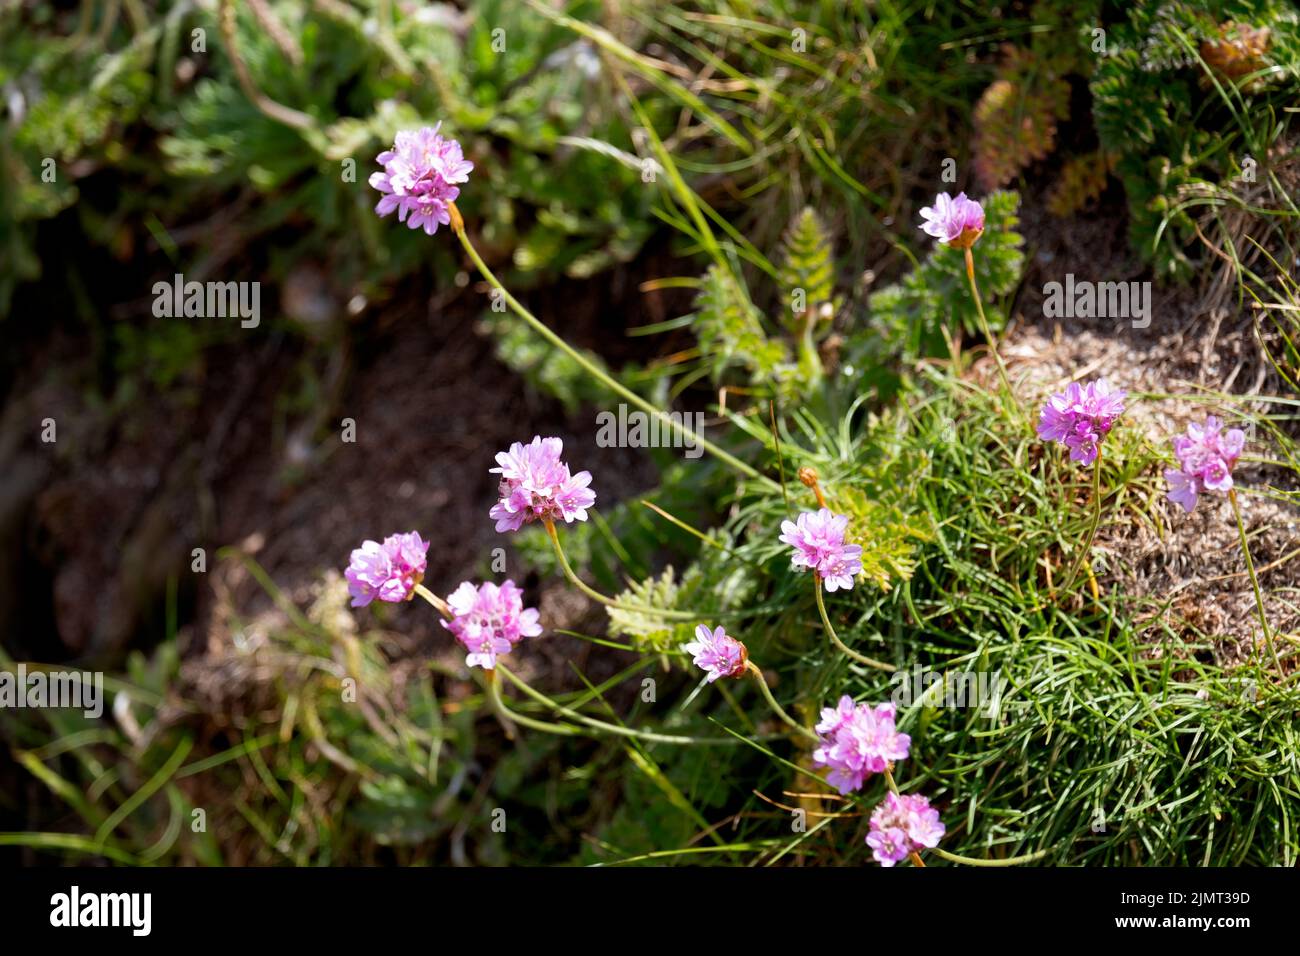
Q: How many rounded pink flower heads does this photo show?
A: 11